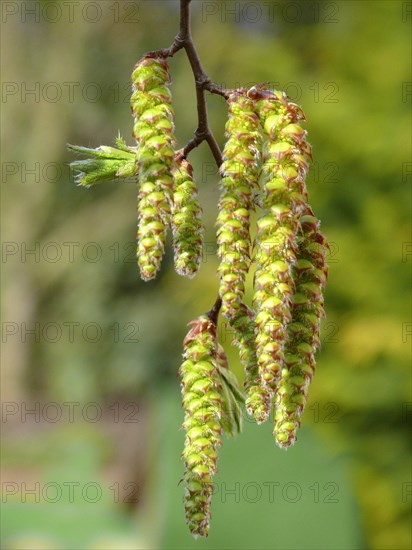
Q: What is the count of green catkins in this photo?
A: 7